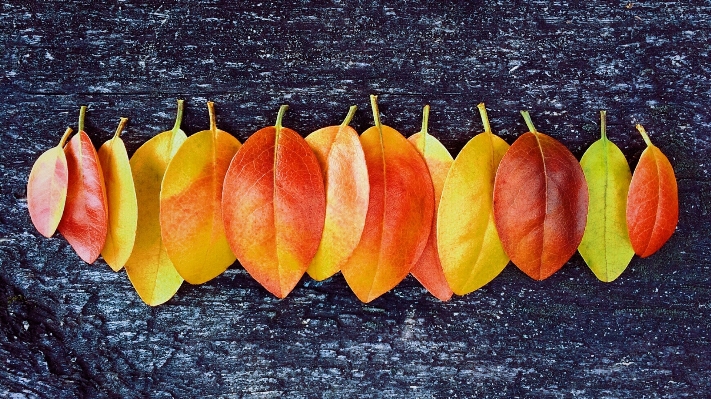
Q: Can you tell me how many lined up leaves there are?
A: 13